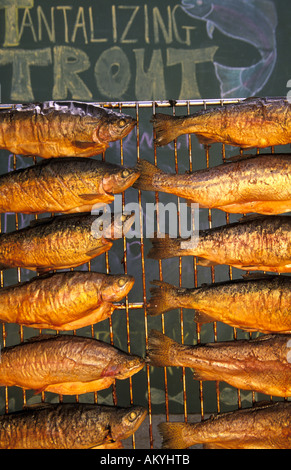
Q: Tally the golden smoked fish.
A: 12